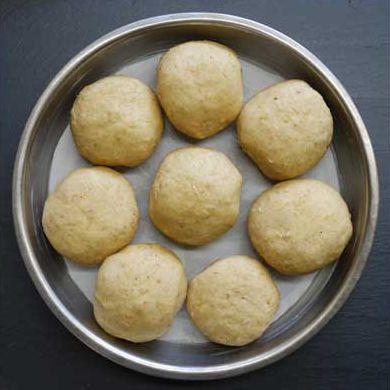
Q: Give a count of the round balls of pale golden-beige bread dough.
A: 8